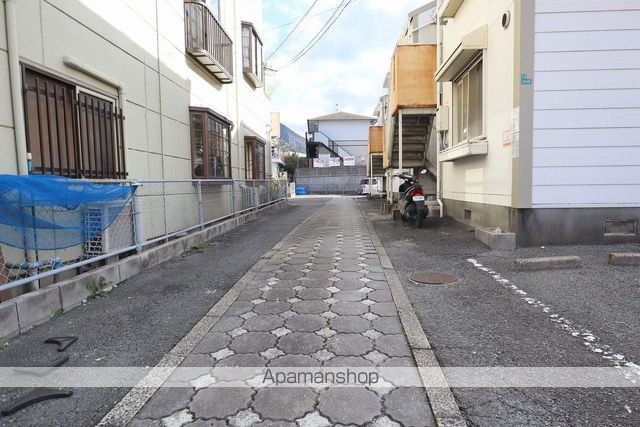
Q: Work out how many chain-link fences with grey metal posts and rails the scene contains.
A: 1